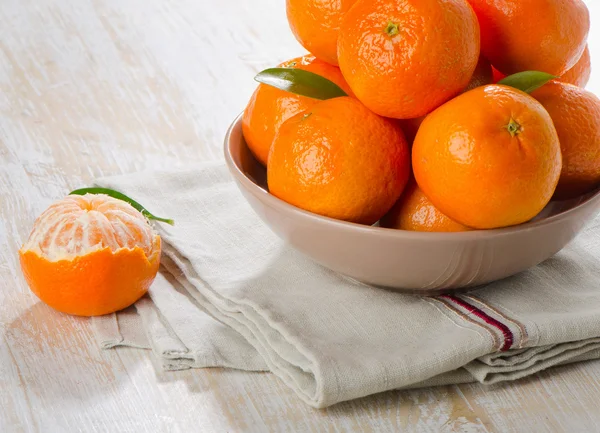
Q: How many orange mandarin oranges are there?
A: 11